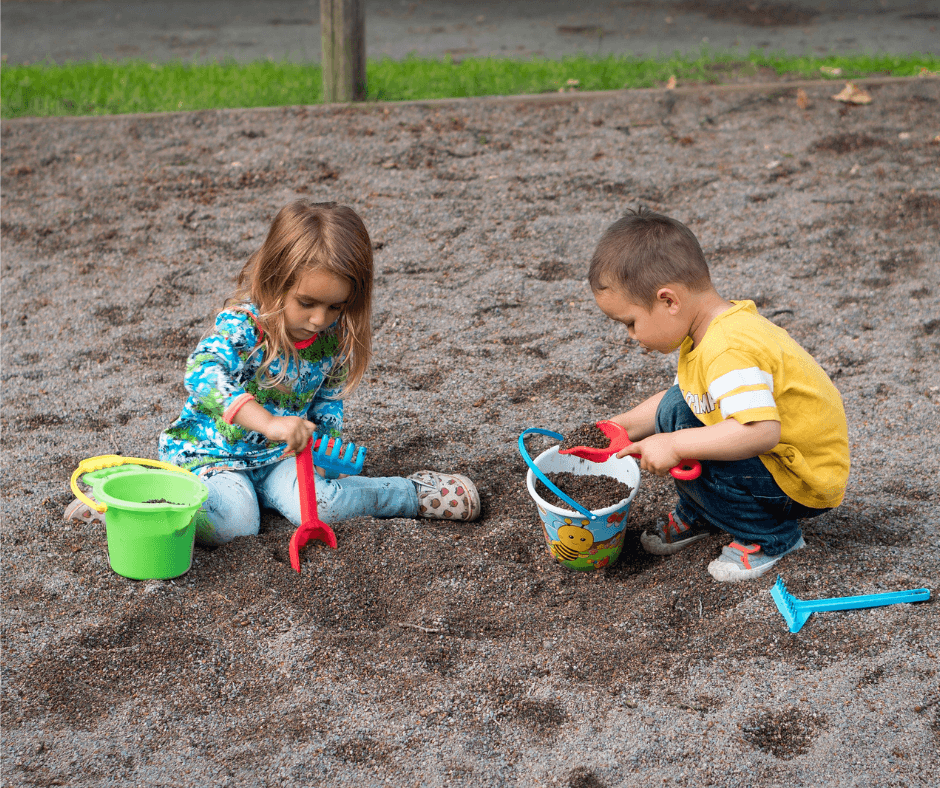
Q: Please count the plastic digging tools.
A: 4